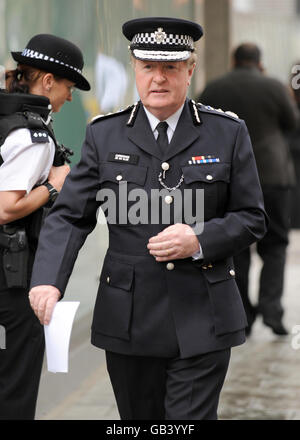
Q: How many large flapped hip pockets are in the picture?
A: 2